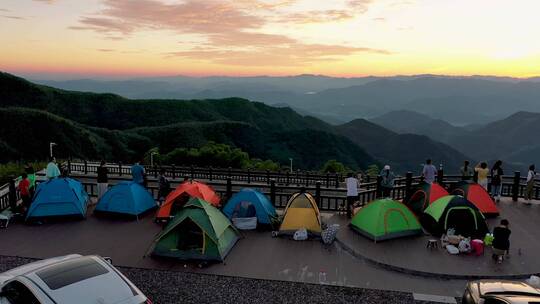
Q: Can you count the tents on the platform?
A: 10